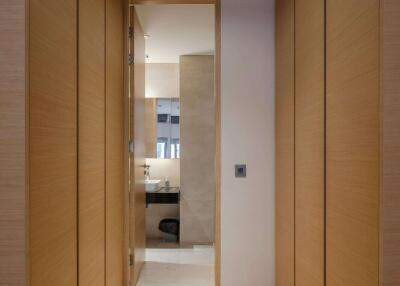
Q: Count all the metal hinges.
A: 4